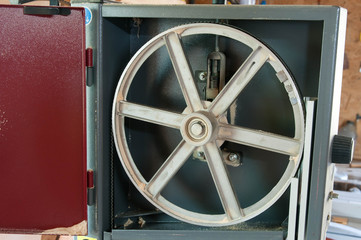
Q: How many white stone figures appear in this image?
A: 0